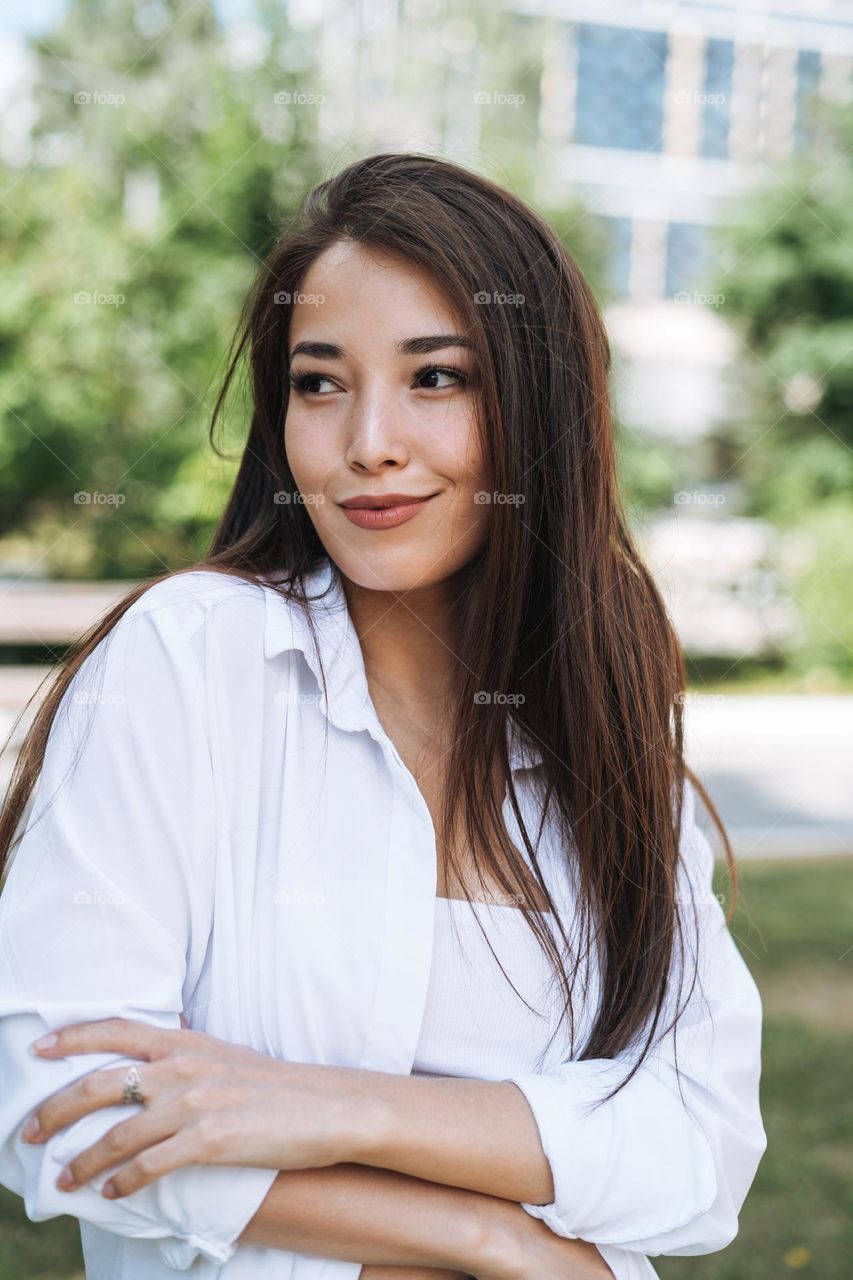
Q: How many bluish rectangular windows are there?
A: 5